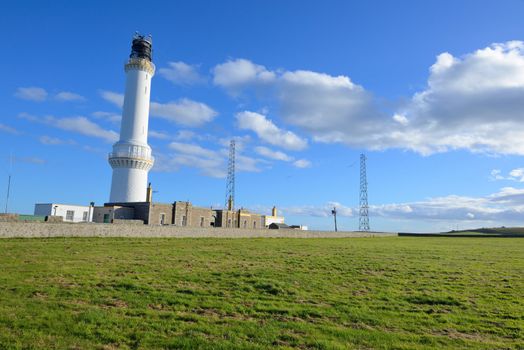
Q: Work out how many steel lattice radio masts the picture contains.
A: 2